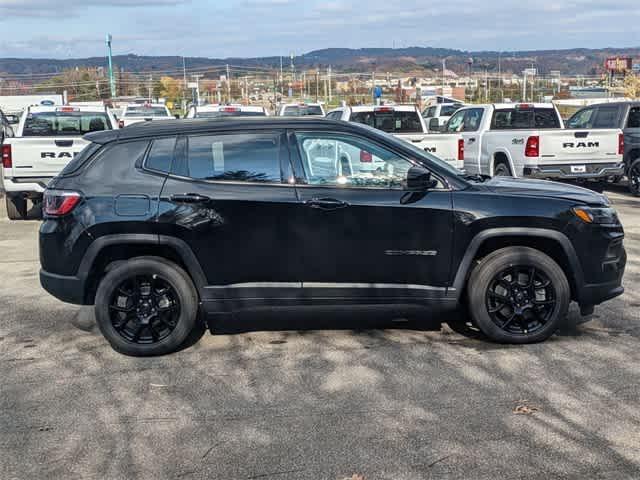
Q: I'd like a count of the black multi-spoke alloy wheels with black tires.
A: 2